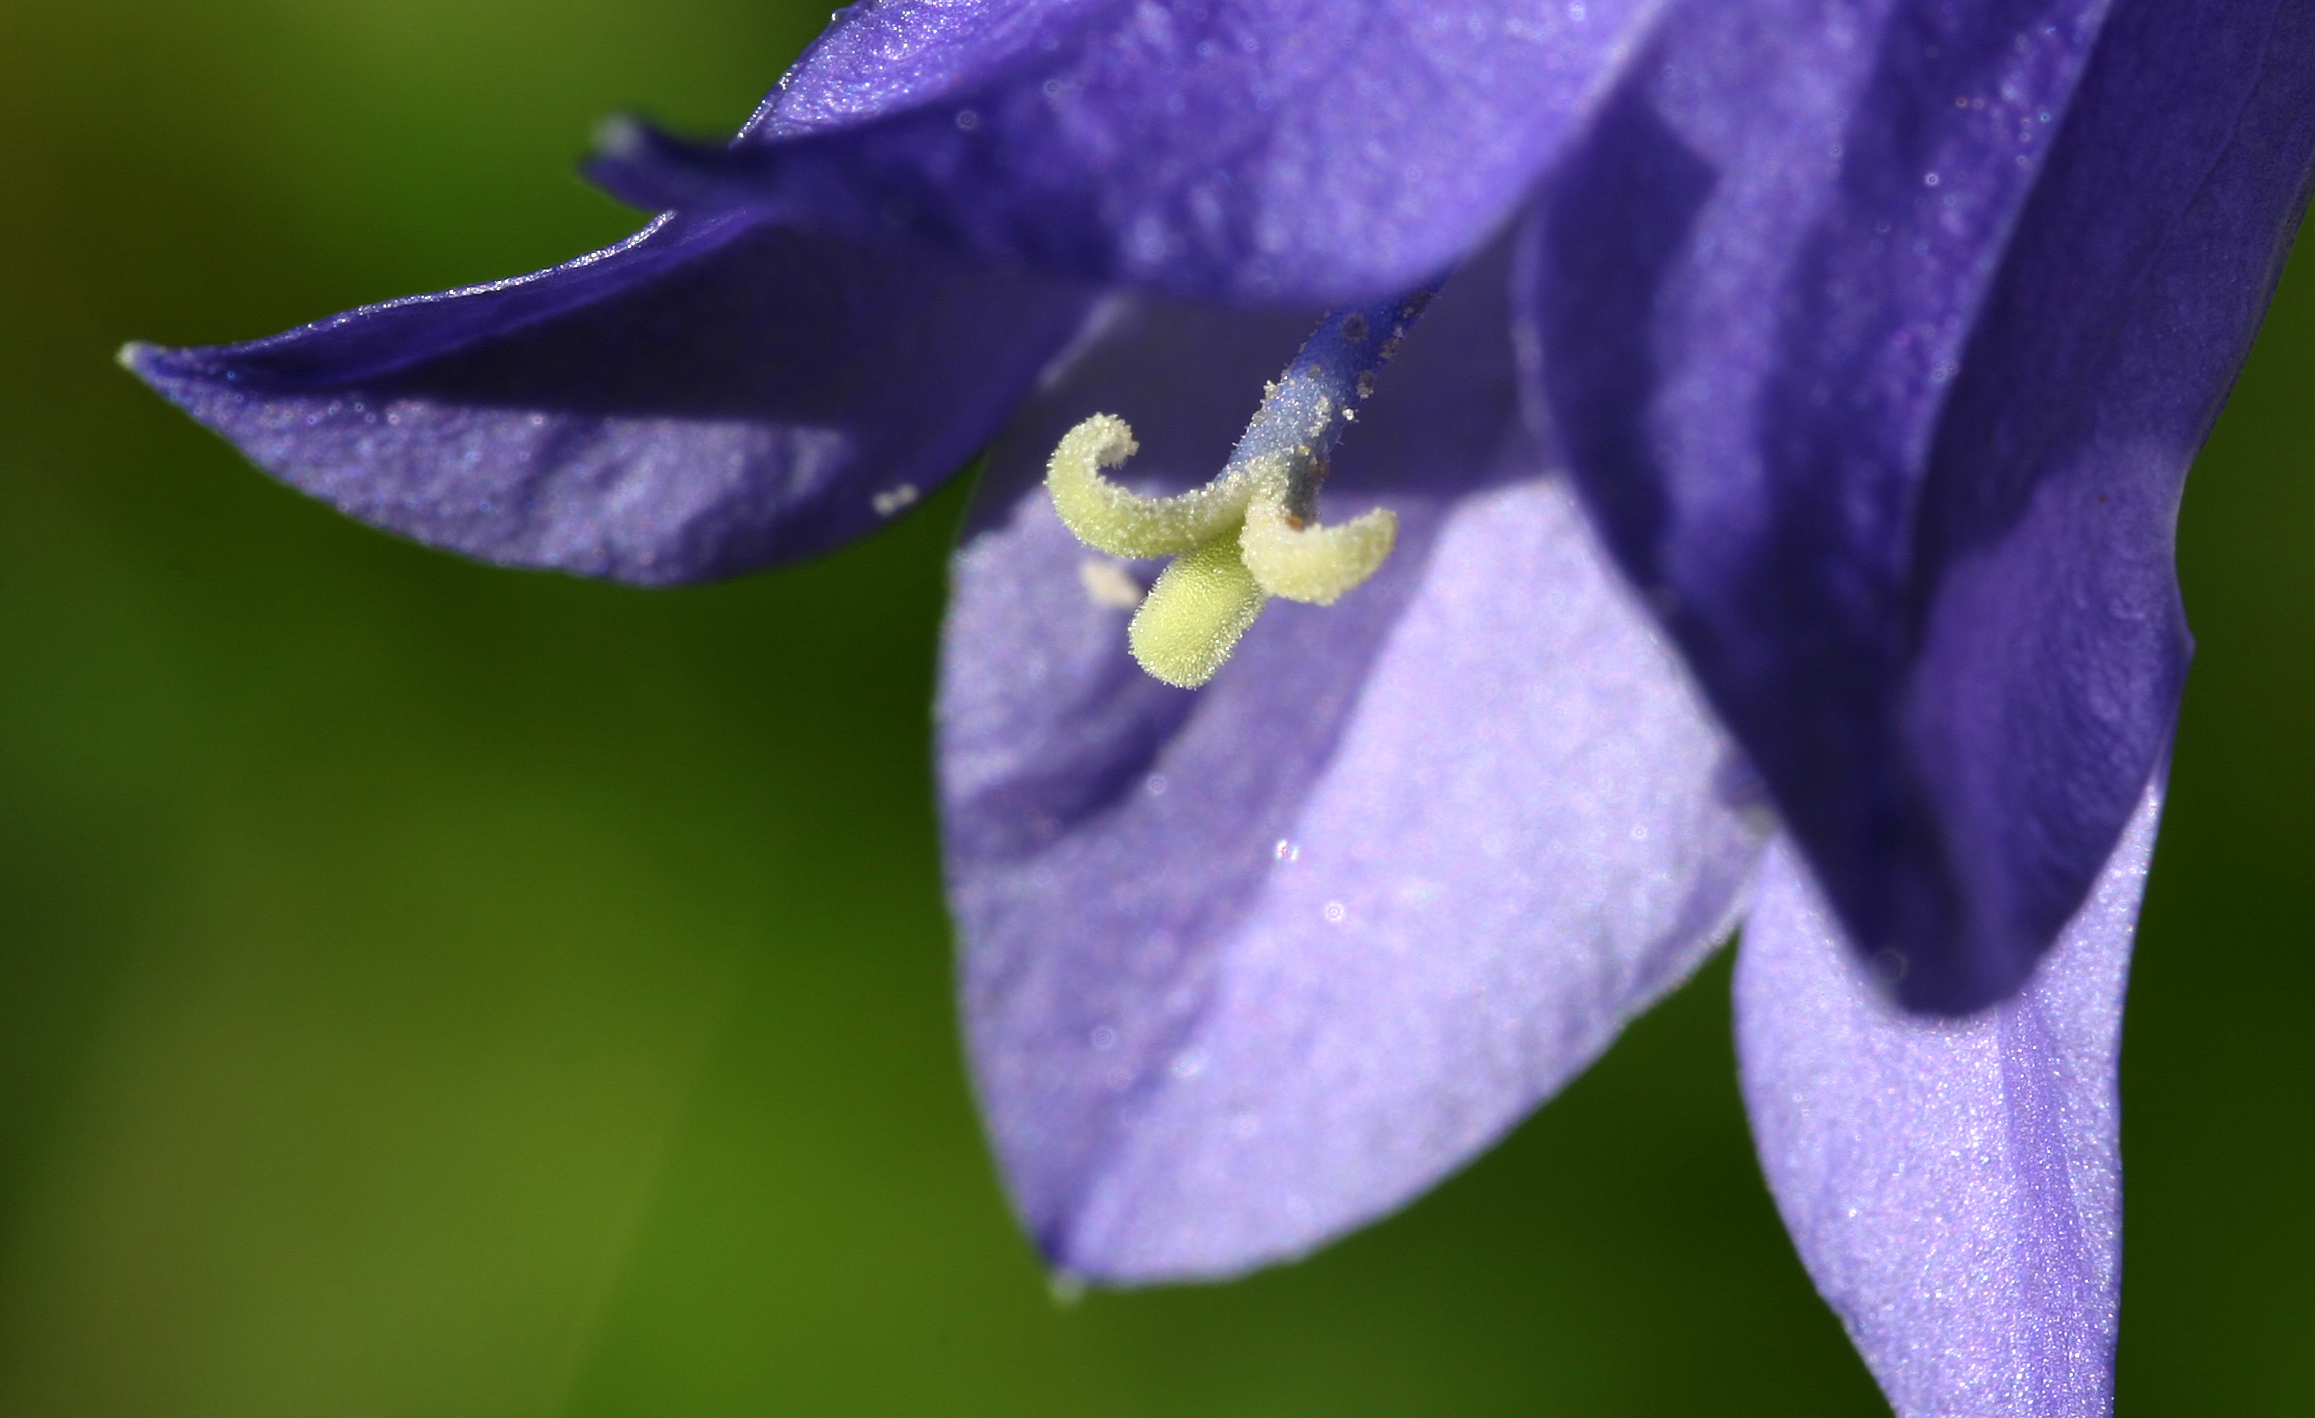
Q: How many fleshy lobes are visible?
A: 3